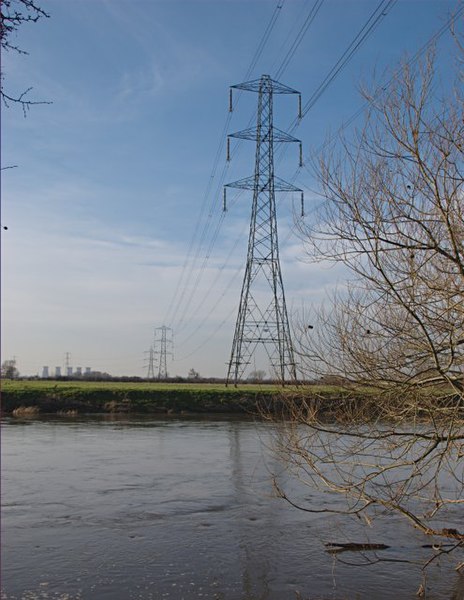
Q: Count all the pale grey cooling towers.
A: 5